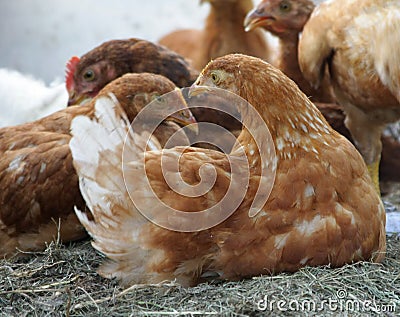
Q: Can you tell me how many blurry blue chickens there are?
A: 0